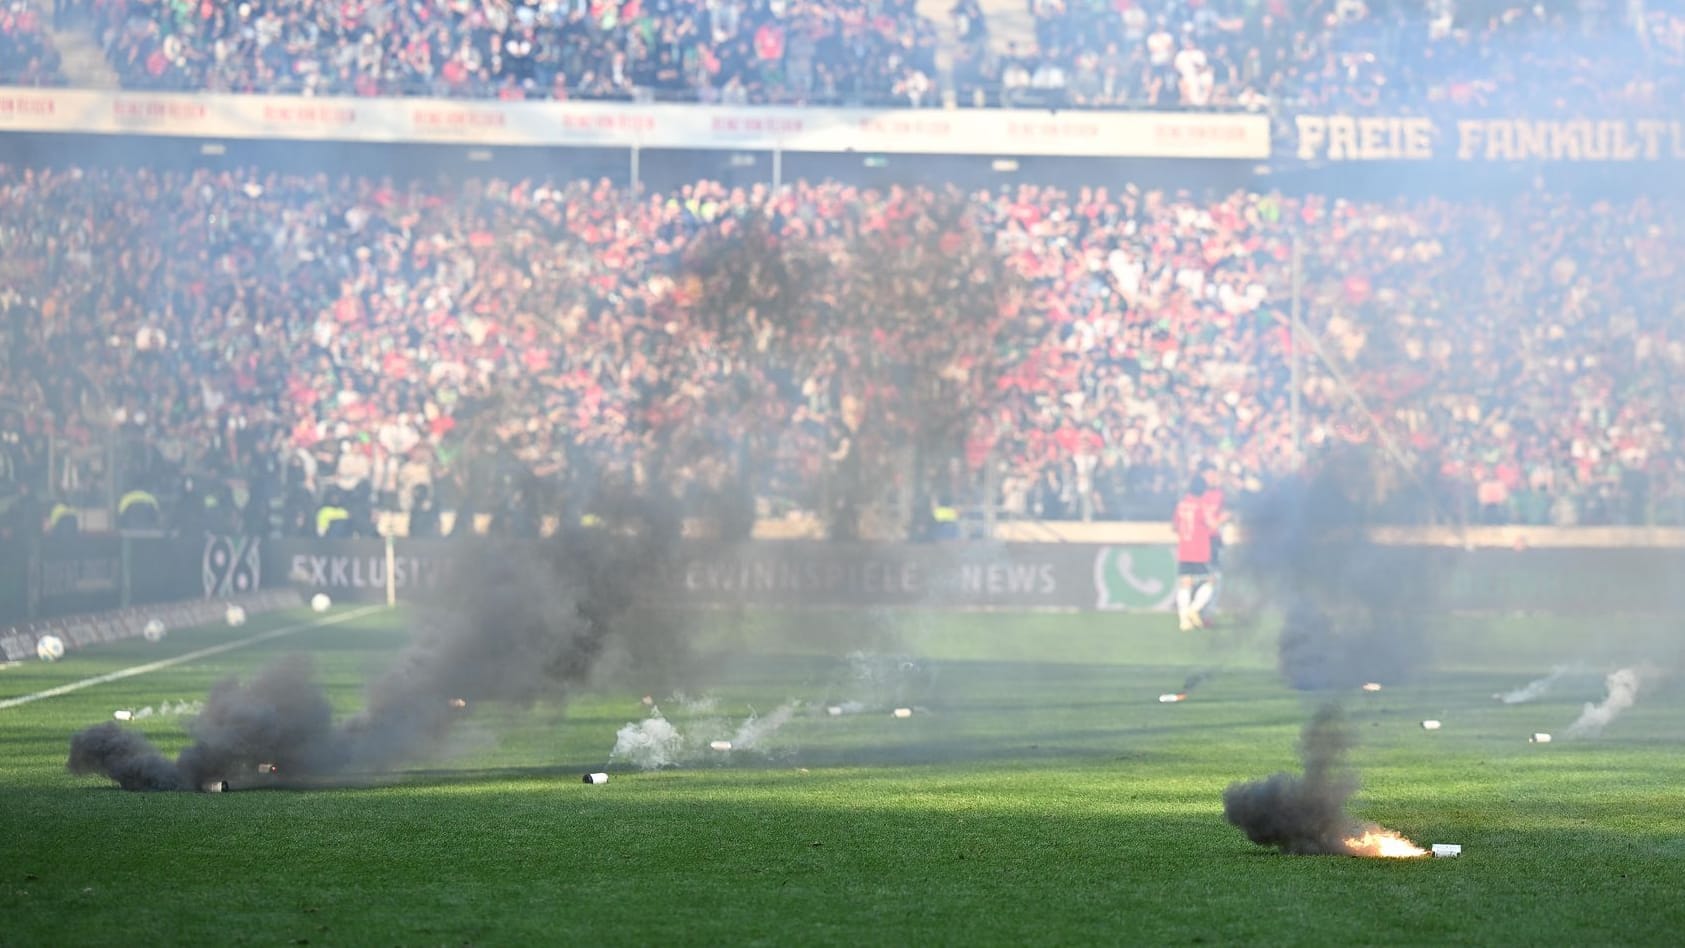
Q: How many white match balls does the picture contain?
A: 4